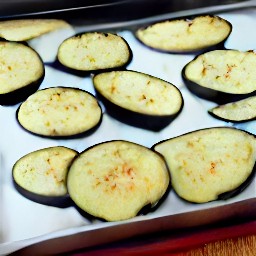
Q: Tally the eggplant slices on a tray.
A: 11